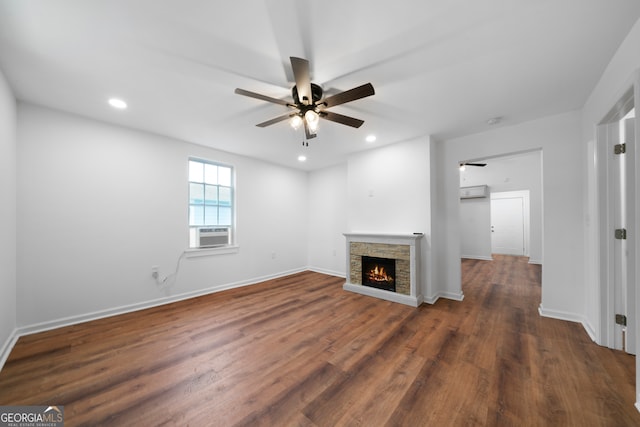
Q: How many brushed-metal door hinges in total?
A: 3